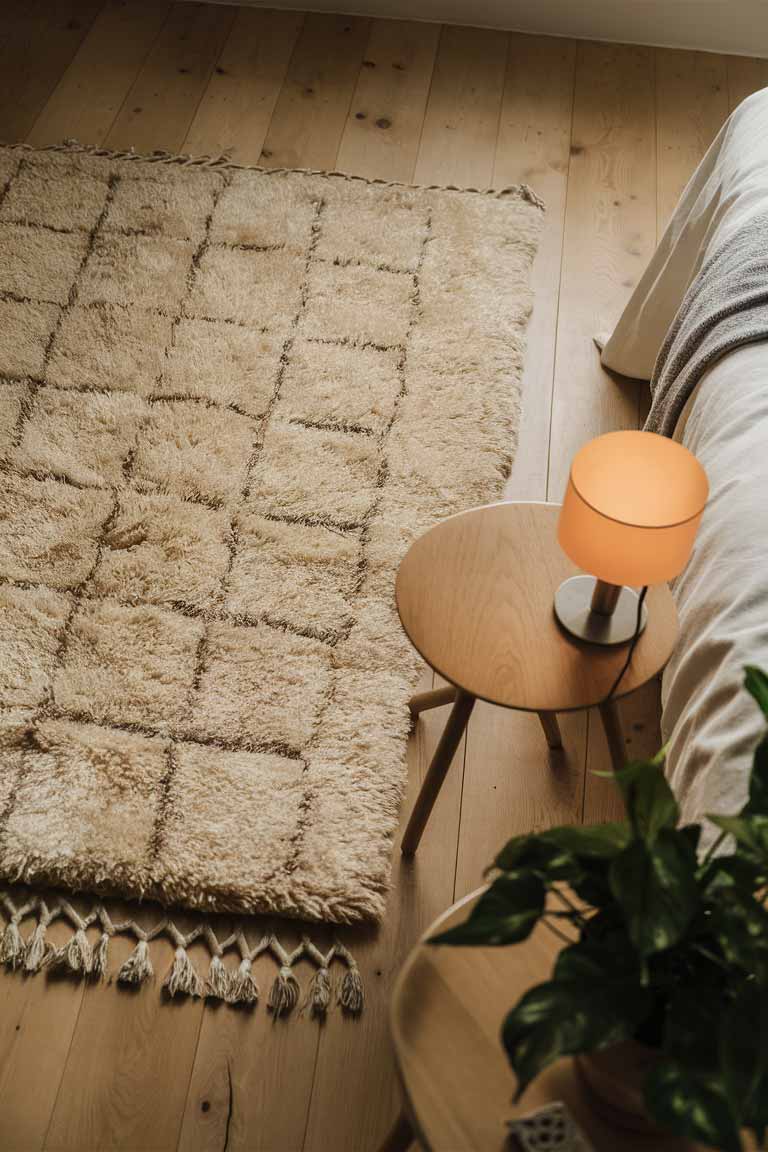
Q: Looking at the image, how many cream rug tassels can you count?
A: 11